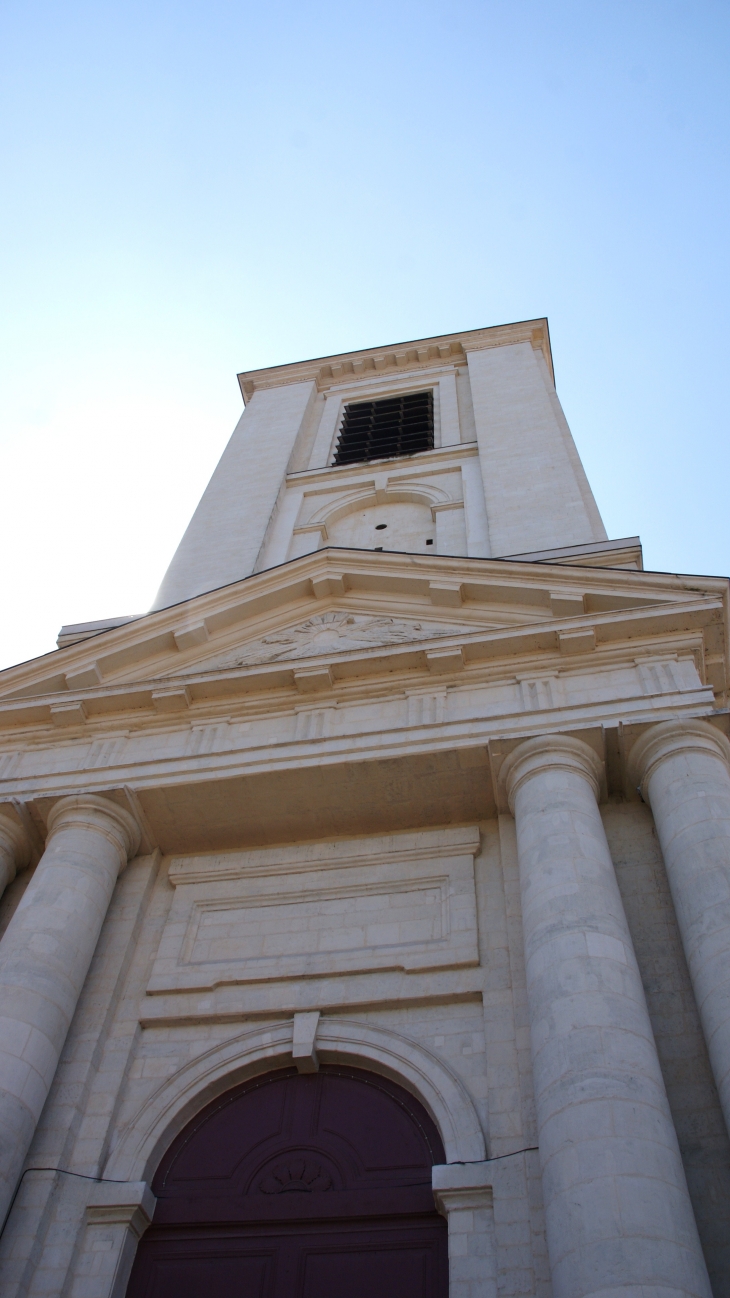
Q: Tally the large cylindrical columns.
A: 4